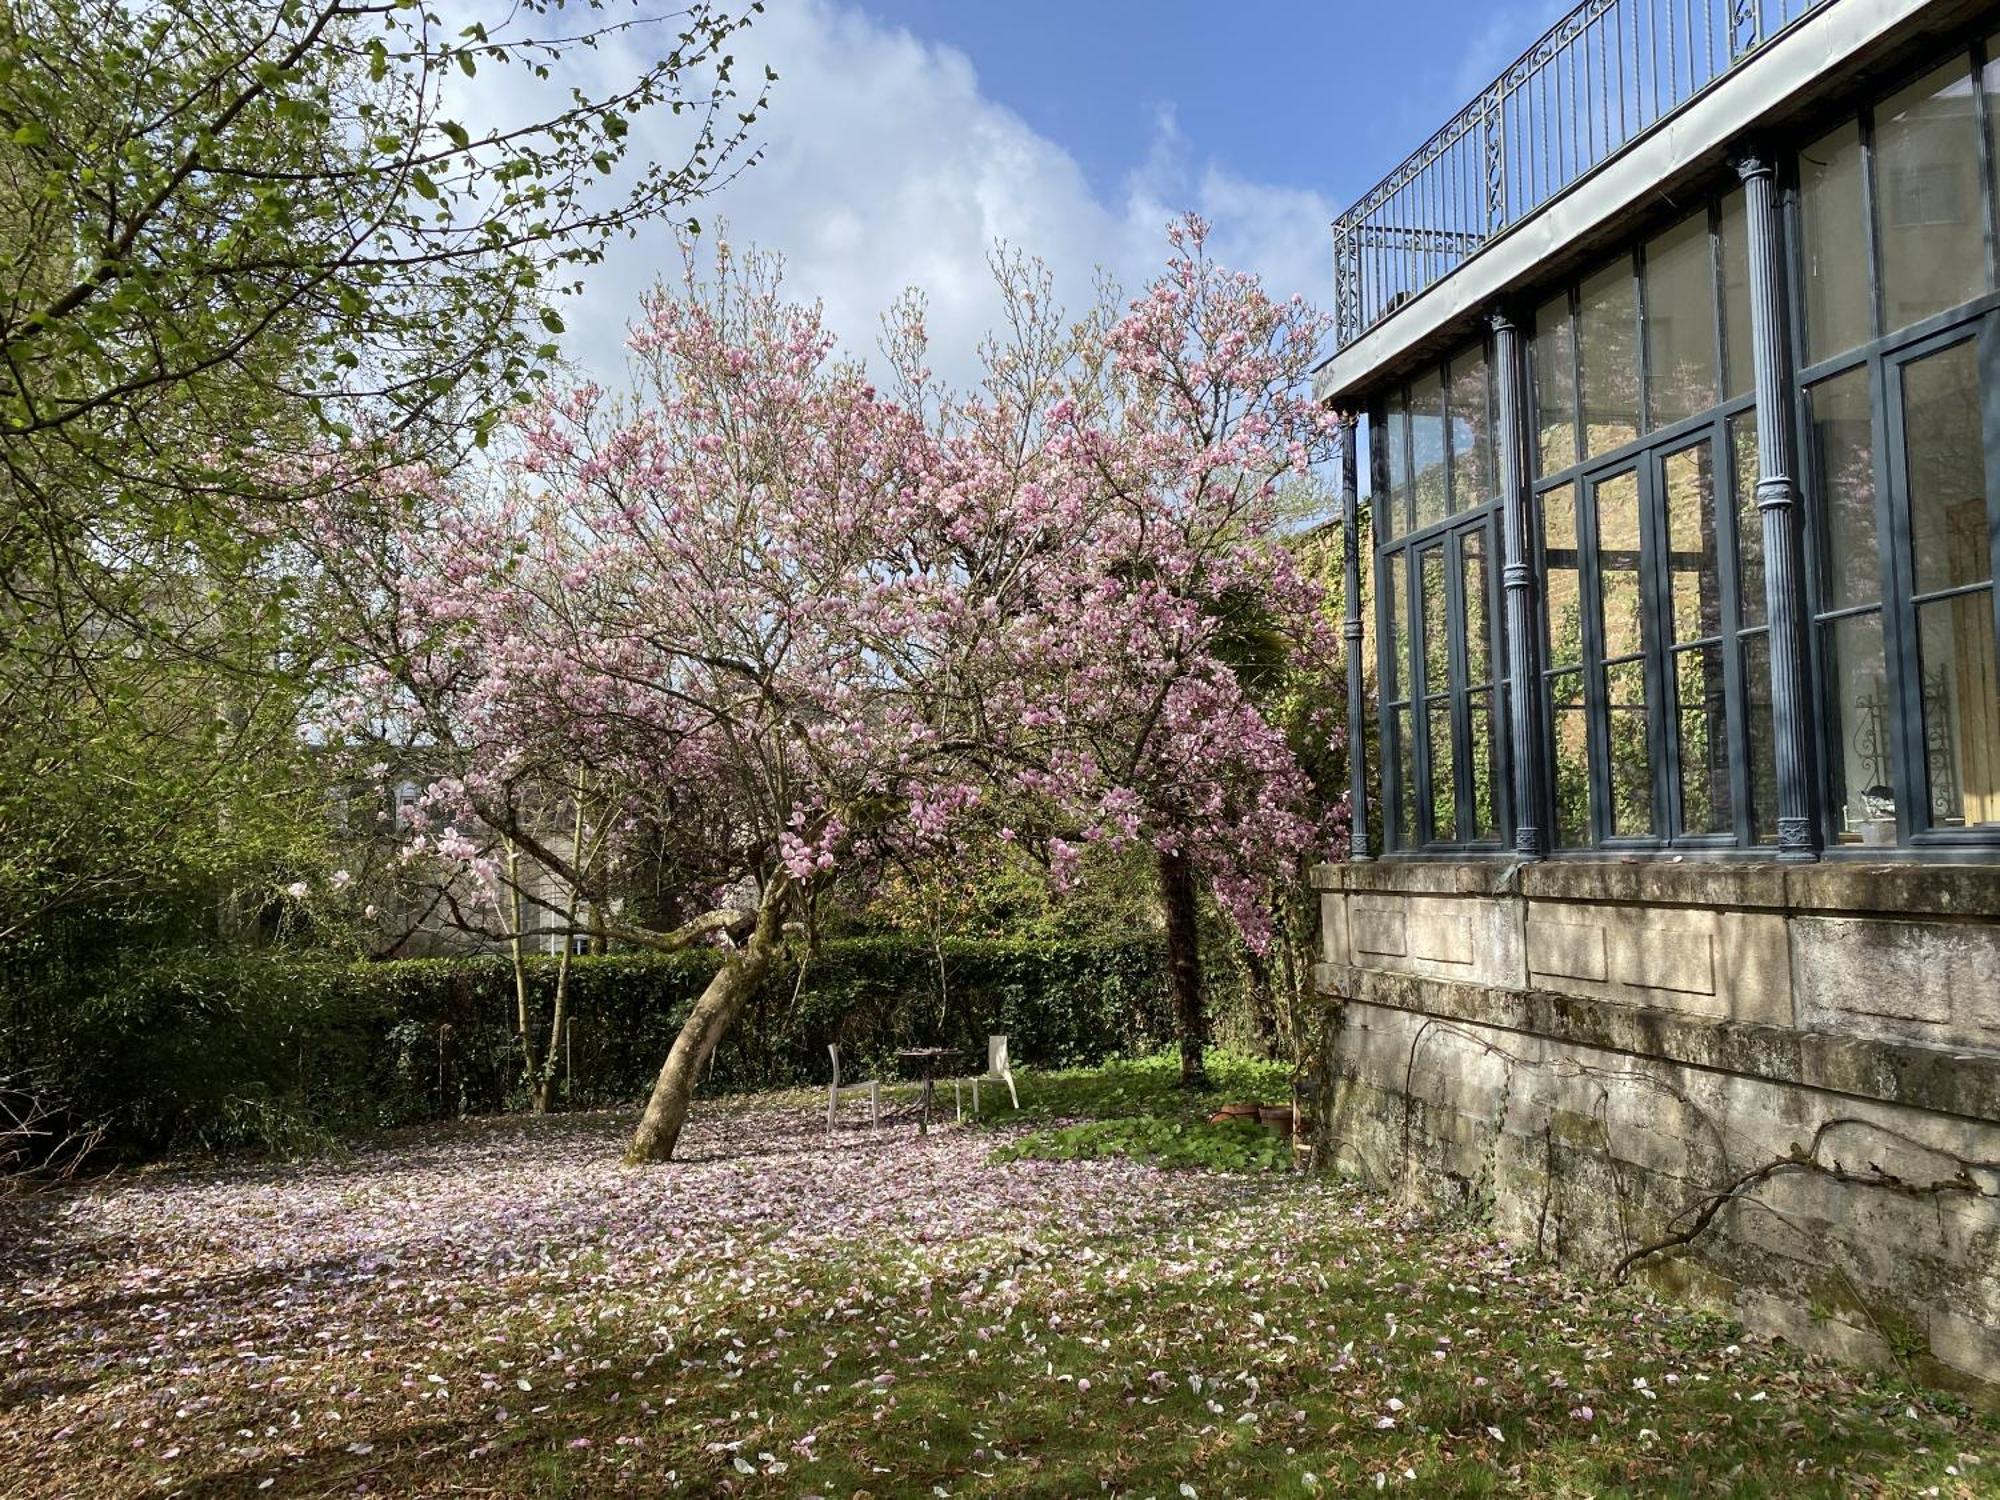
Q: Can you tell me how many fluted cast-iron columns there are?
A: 3